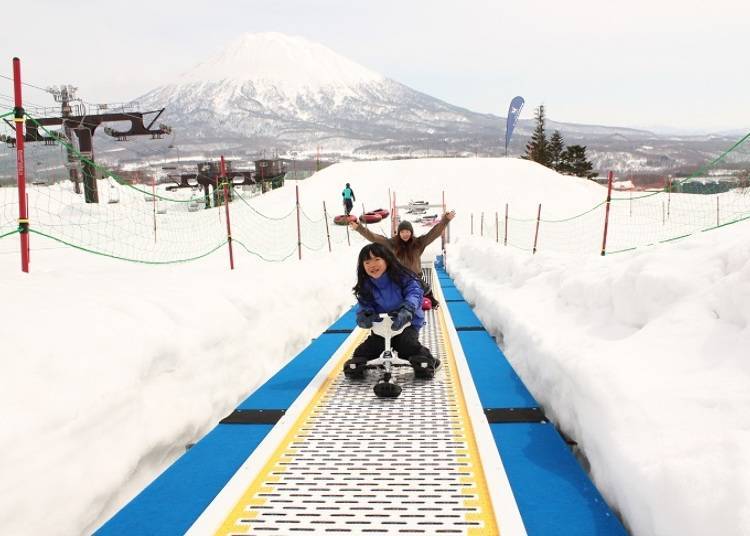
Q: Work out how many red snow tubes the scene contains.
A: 3